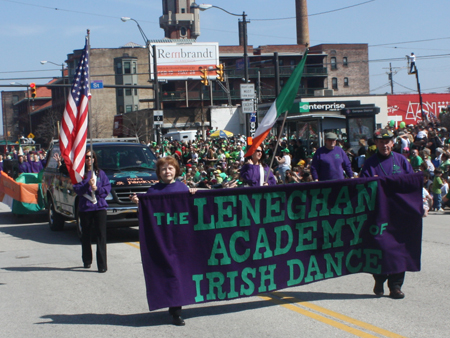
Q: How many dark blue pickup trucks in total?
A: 1